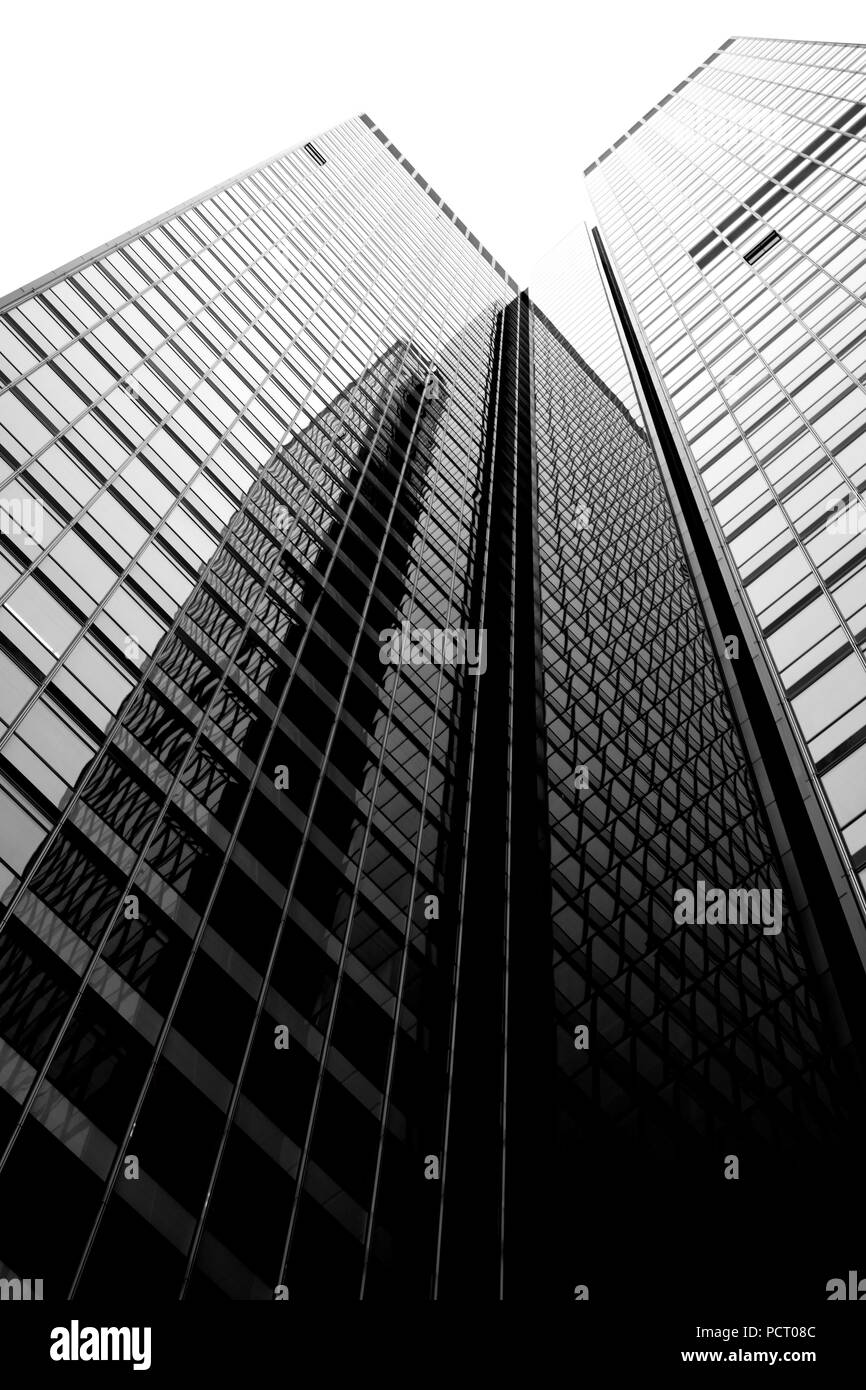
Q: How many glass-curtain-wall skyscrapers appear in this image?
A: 2